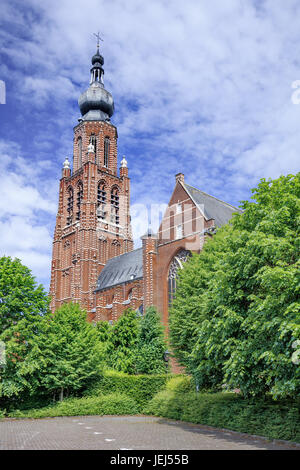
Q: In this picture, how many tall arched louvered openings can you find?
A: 4